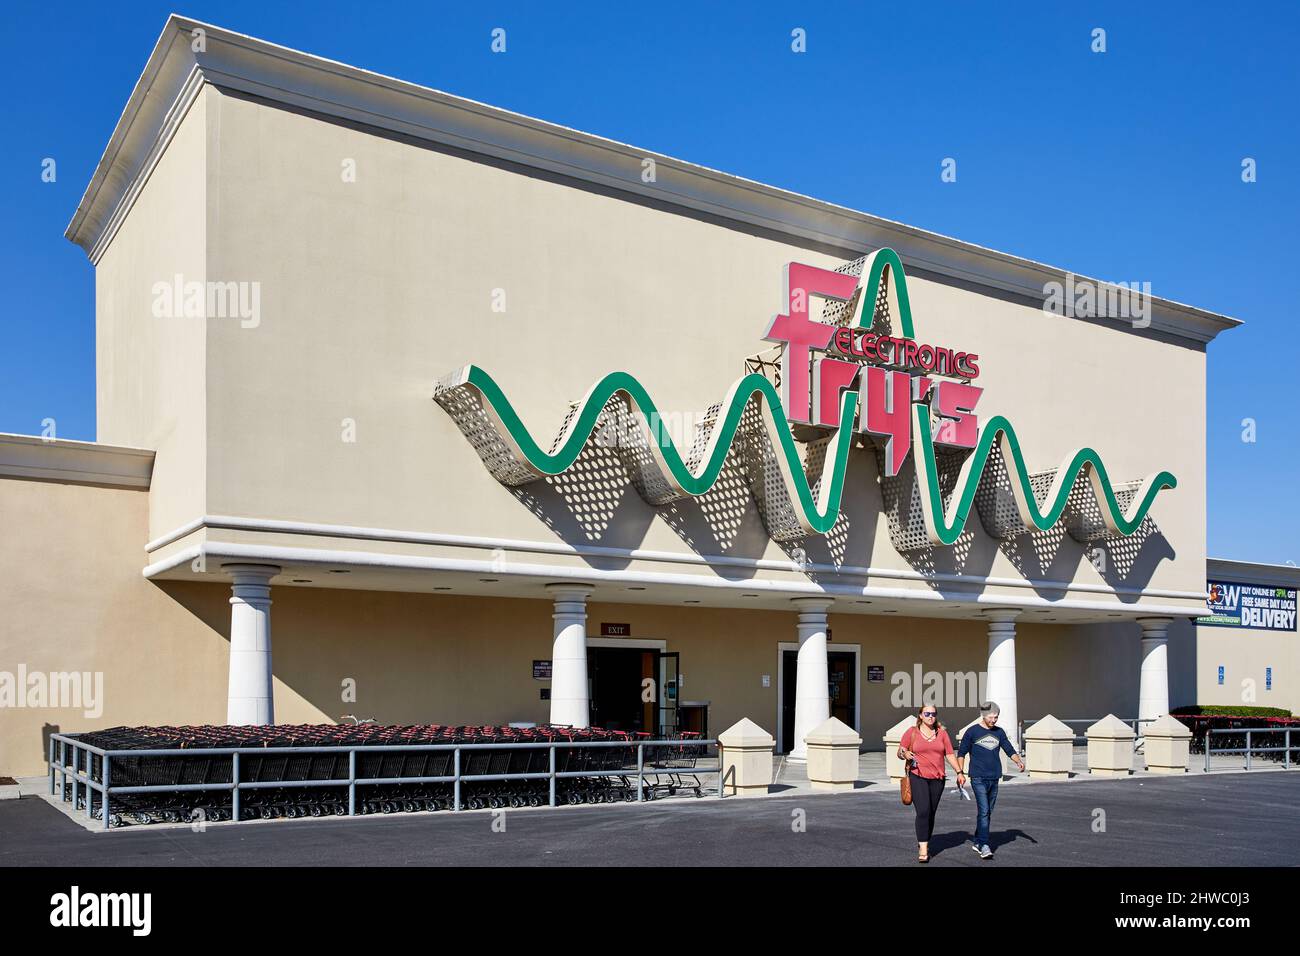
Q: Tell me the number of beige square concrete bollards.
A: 7